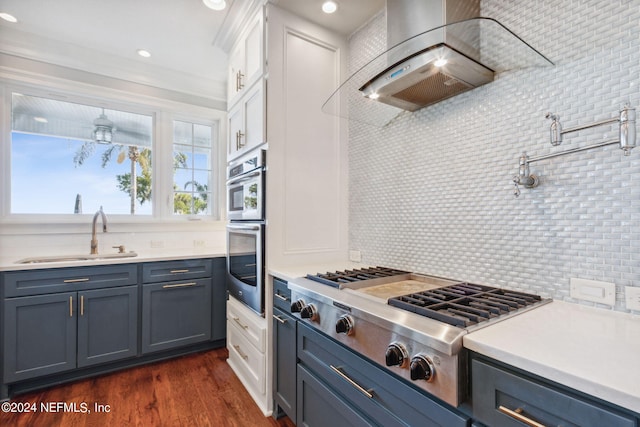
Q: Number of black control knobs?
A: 5